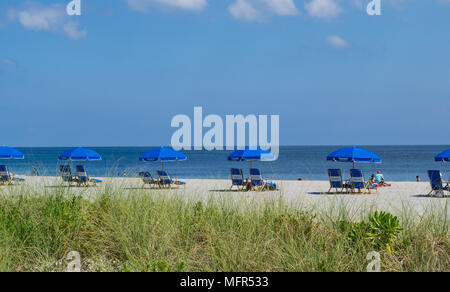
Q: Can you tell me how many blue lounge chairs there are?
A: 10